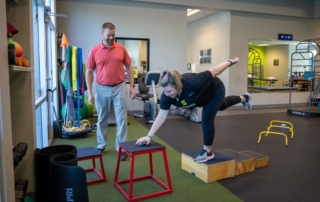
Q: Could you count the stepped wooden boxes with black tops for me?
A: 3